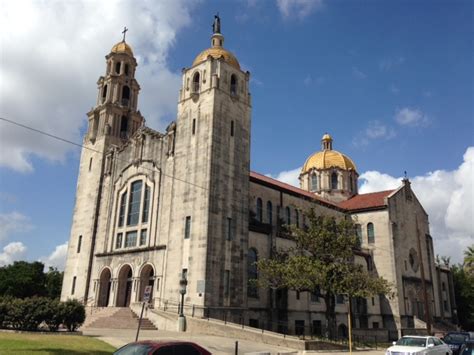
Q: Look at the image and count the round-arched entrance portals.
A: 3